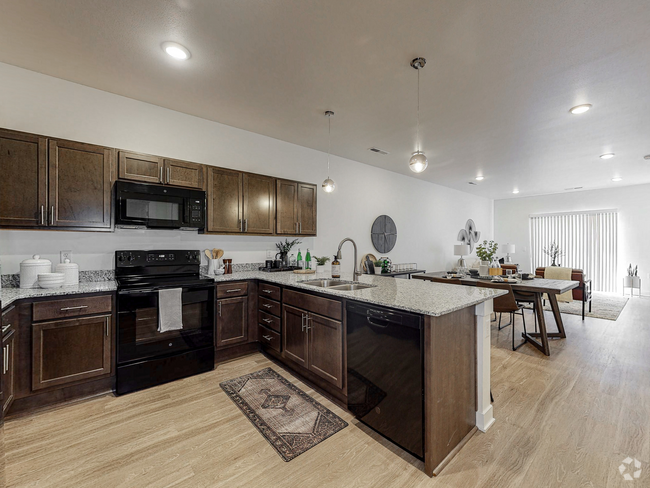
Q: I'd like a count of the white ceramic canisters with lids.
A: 2